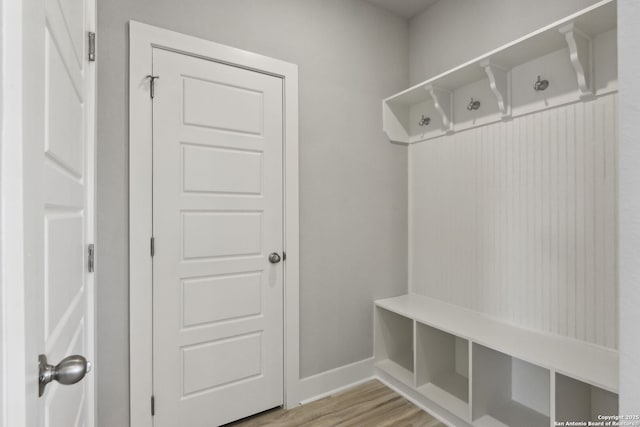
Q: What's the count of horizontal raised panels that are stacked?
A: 5